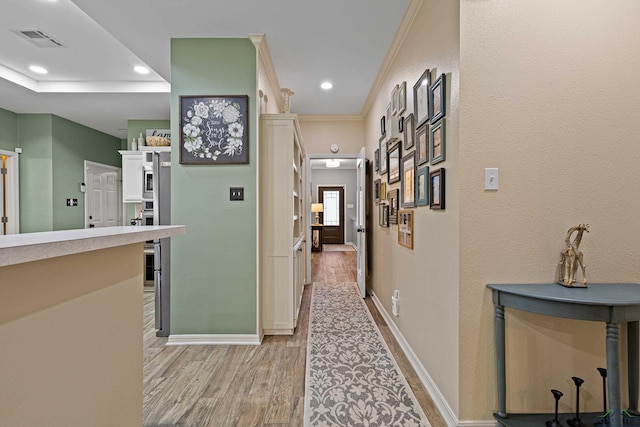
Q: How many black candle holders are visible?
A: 3